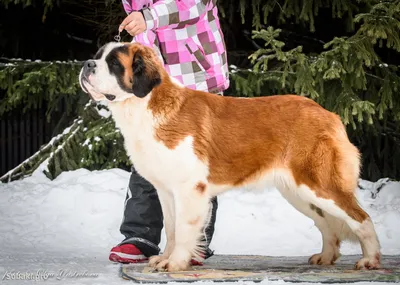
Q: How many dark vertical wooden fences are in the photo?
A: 1